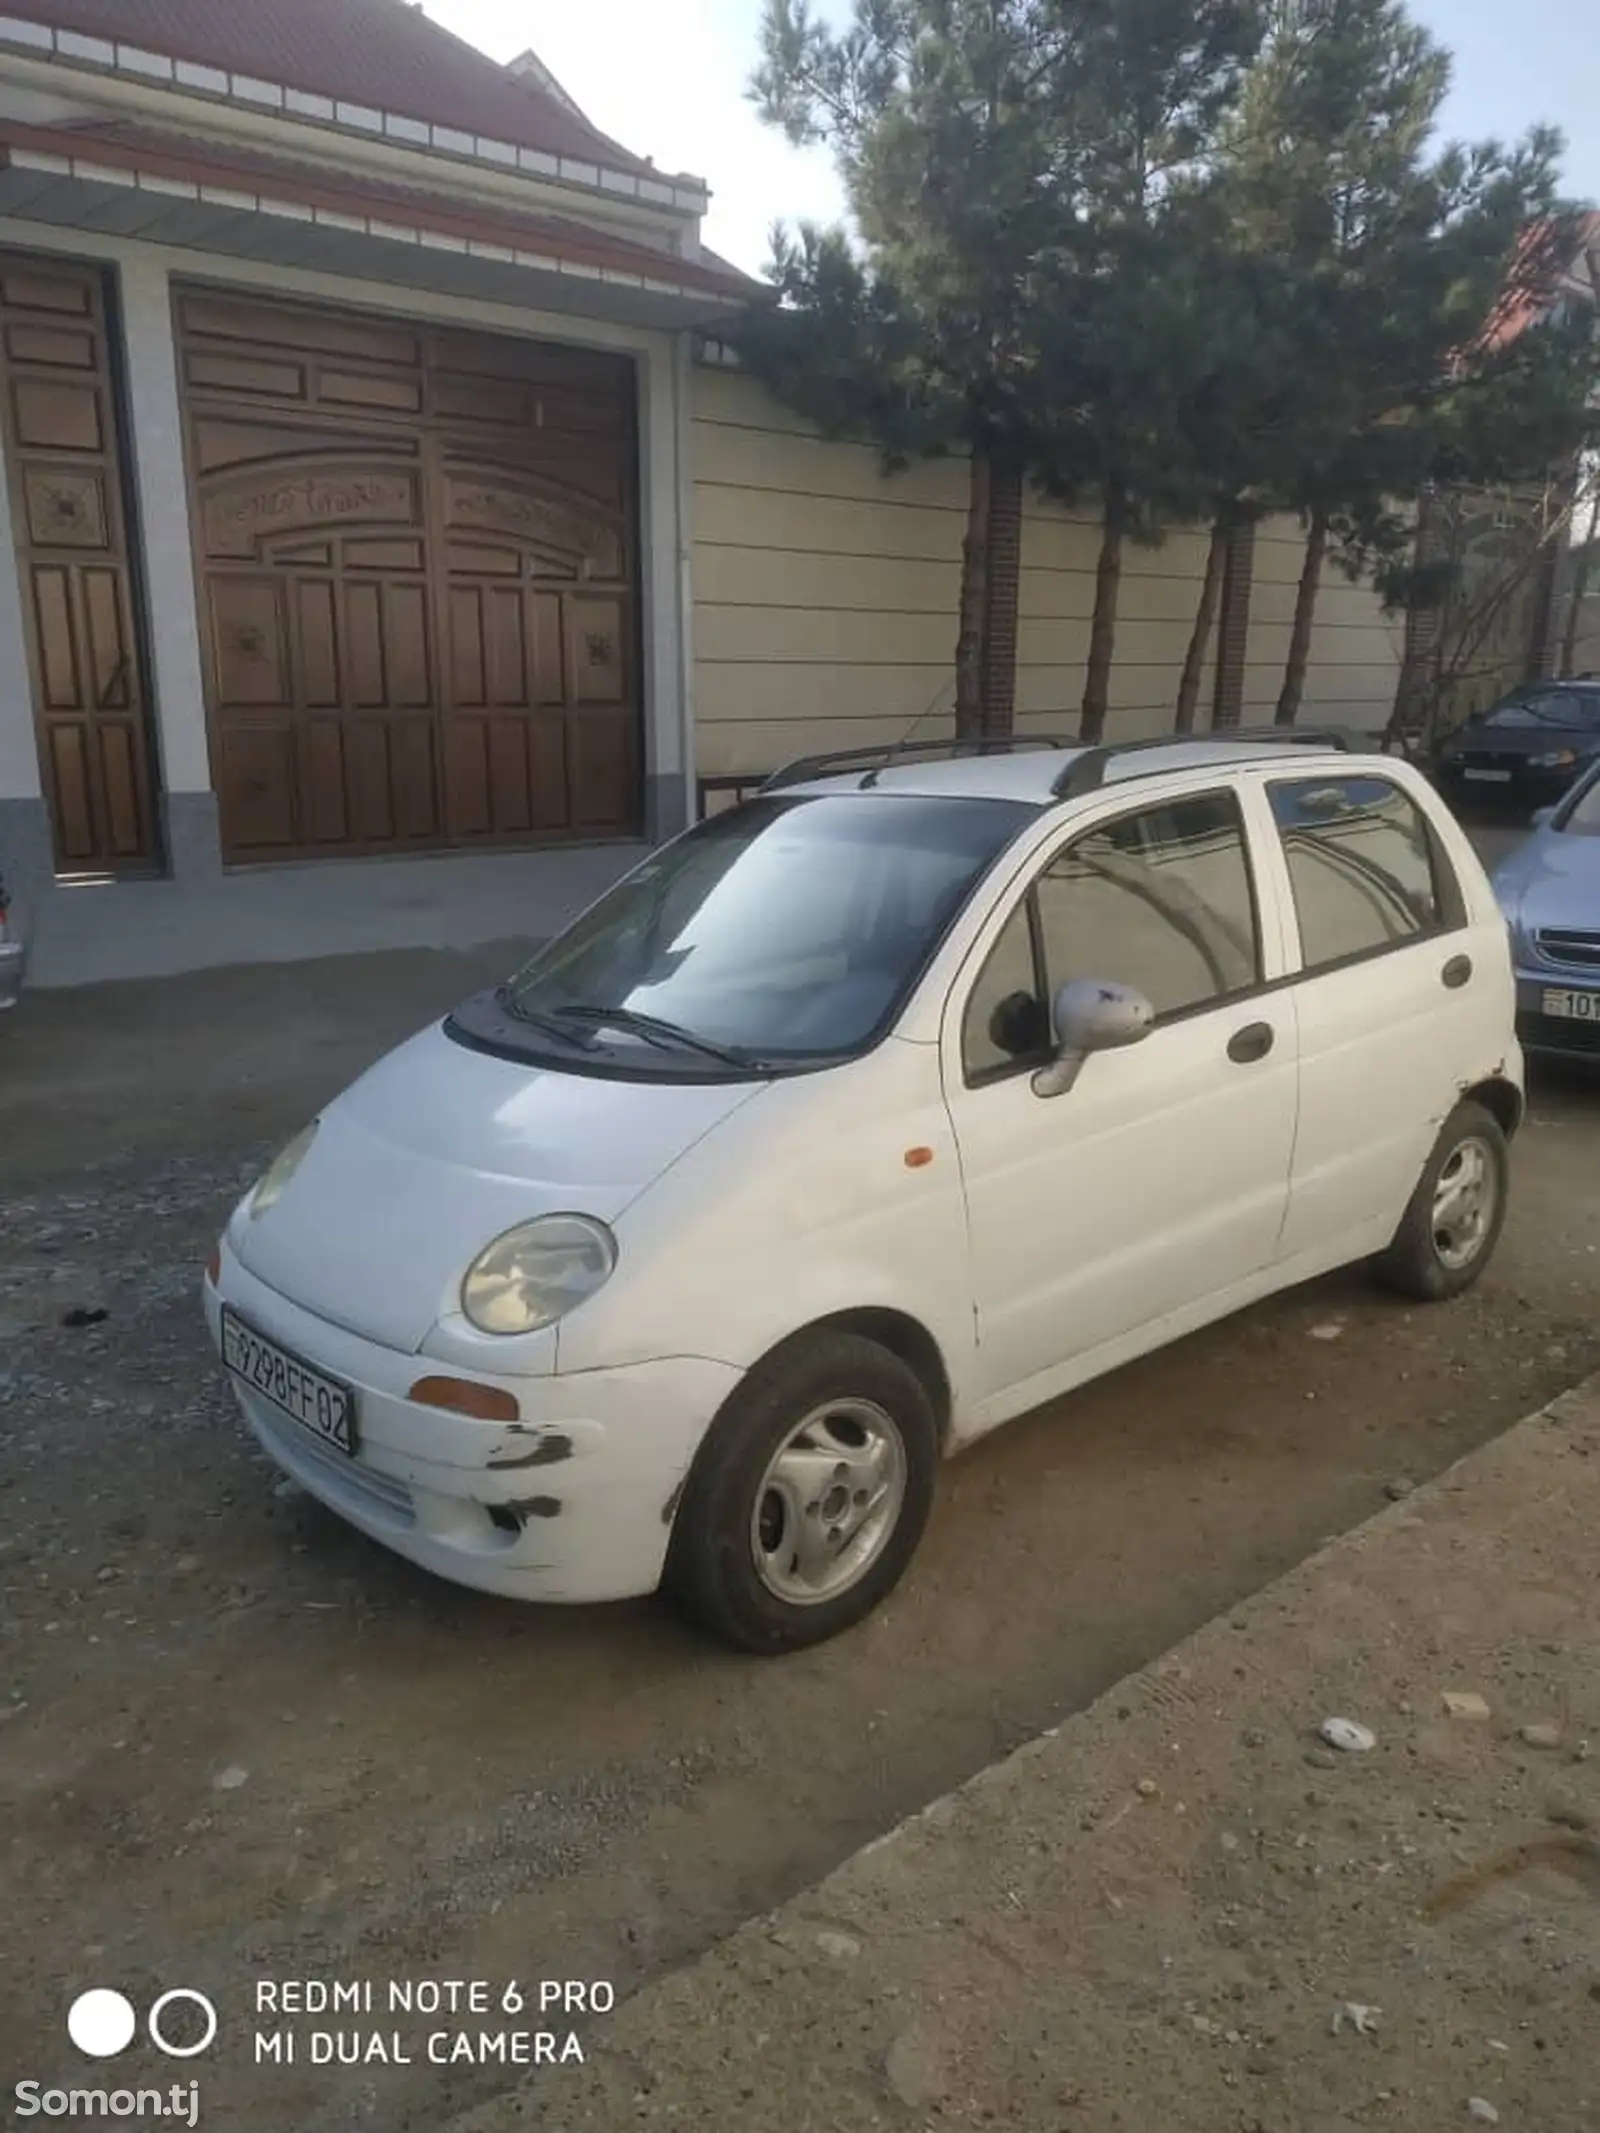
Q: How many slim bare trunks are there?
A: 4